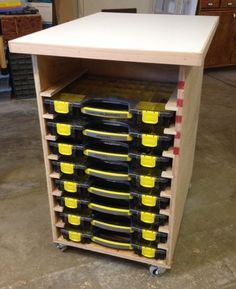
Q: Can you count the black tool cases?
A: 8